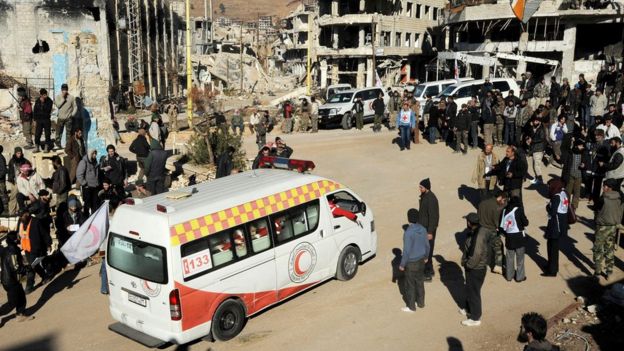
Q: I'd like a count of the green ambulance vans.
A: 0